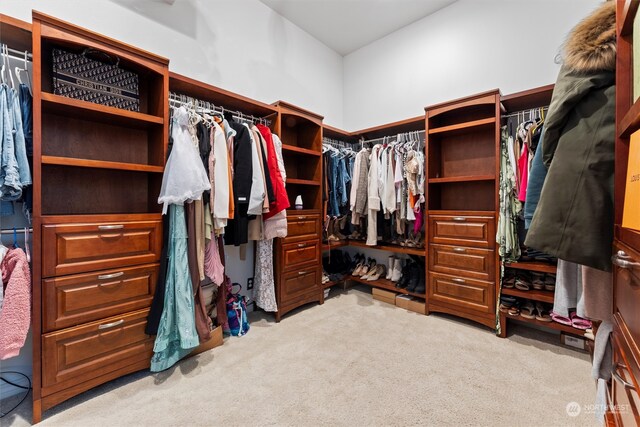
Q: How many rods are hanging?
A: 6